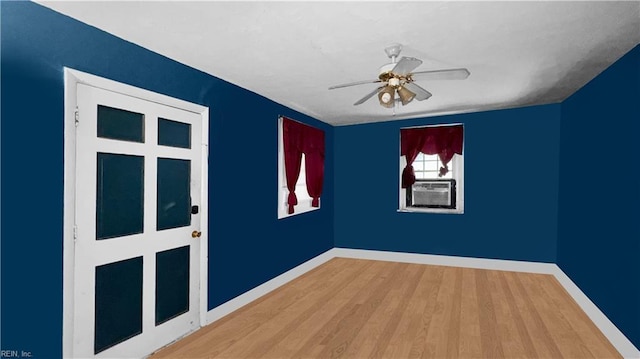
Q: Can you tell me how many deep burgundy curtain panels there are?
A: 4